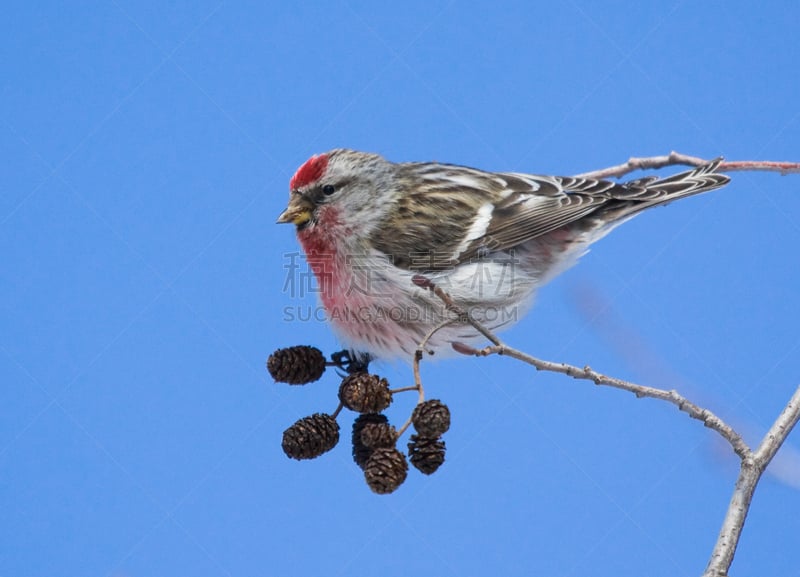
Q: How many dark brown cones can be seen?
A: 8